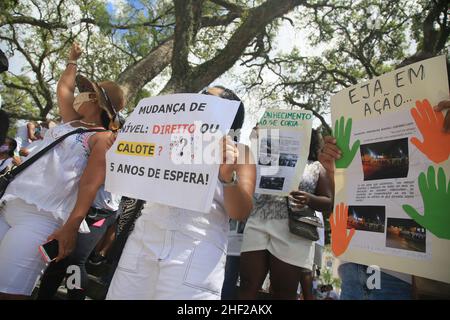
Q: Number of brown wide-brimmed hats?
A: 1